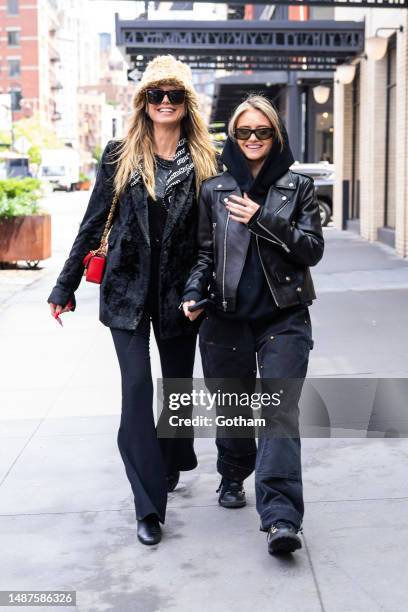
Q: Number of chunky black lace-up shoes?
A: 2